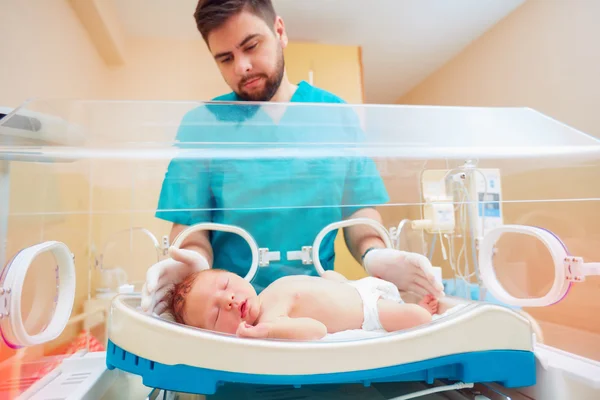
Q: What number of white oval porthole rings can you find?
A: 4